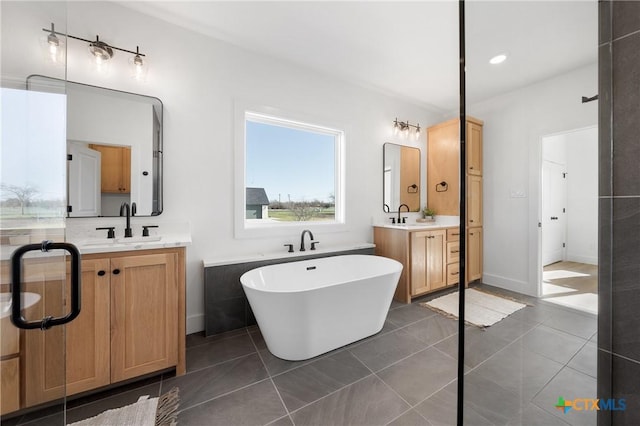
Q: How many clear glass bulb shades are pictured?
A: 6